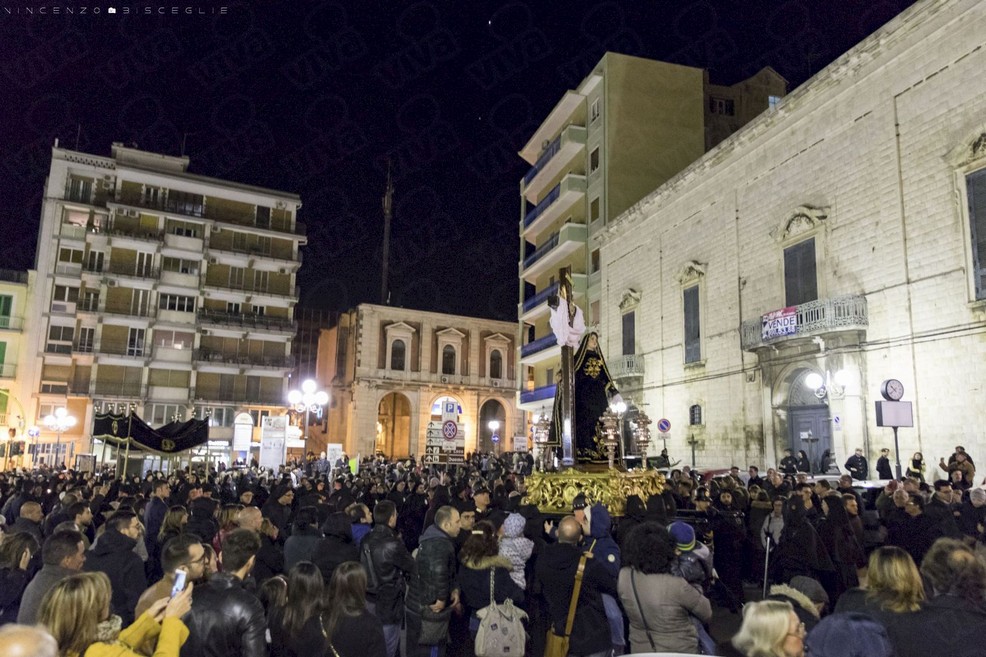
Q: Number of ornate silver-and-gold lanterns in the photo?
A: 3